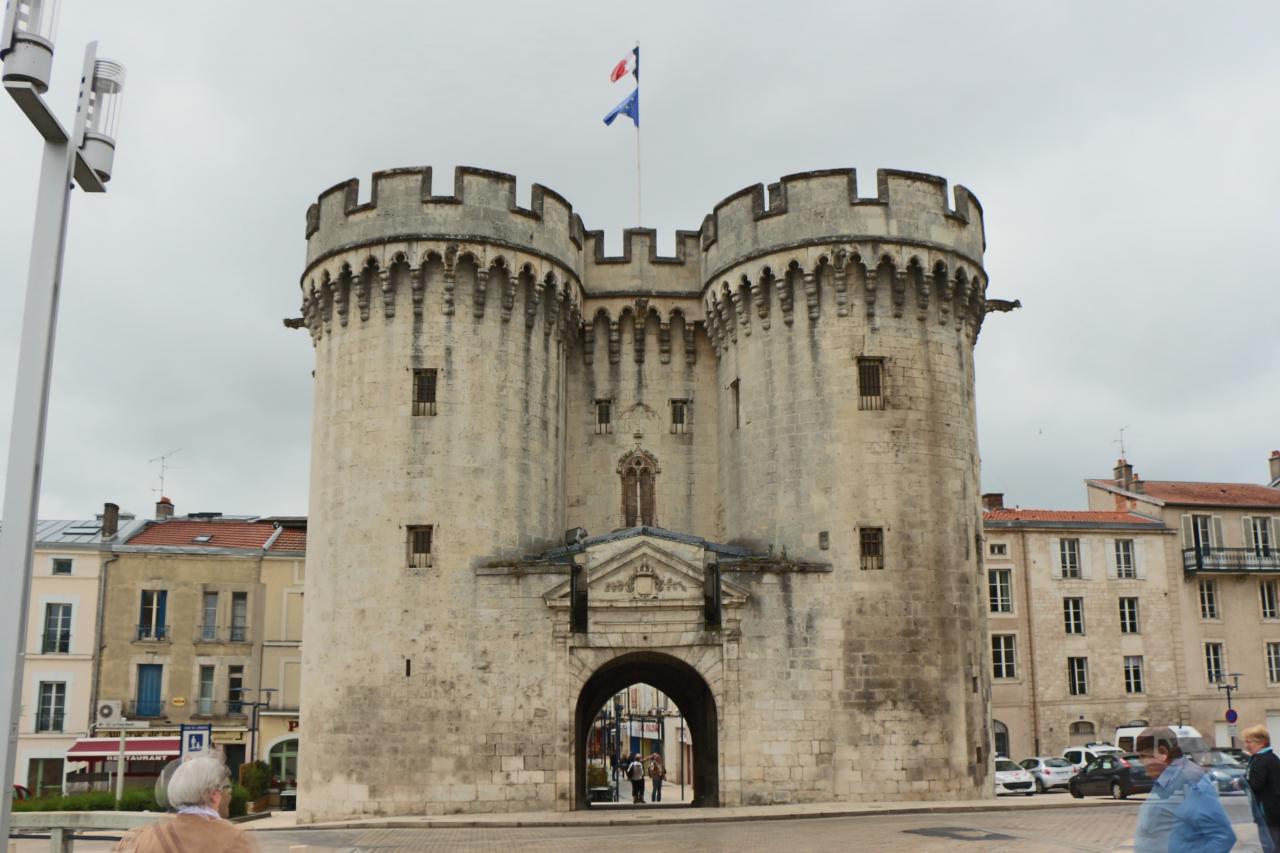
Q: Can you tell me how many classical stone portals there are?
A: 1